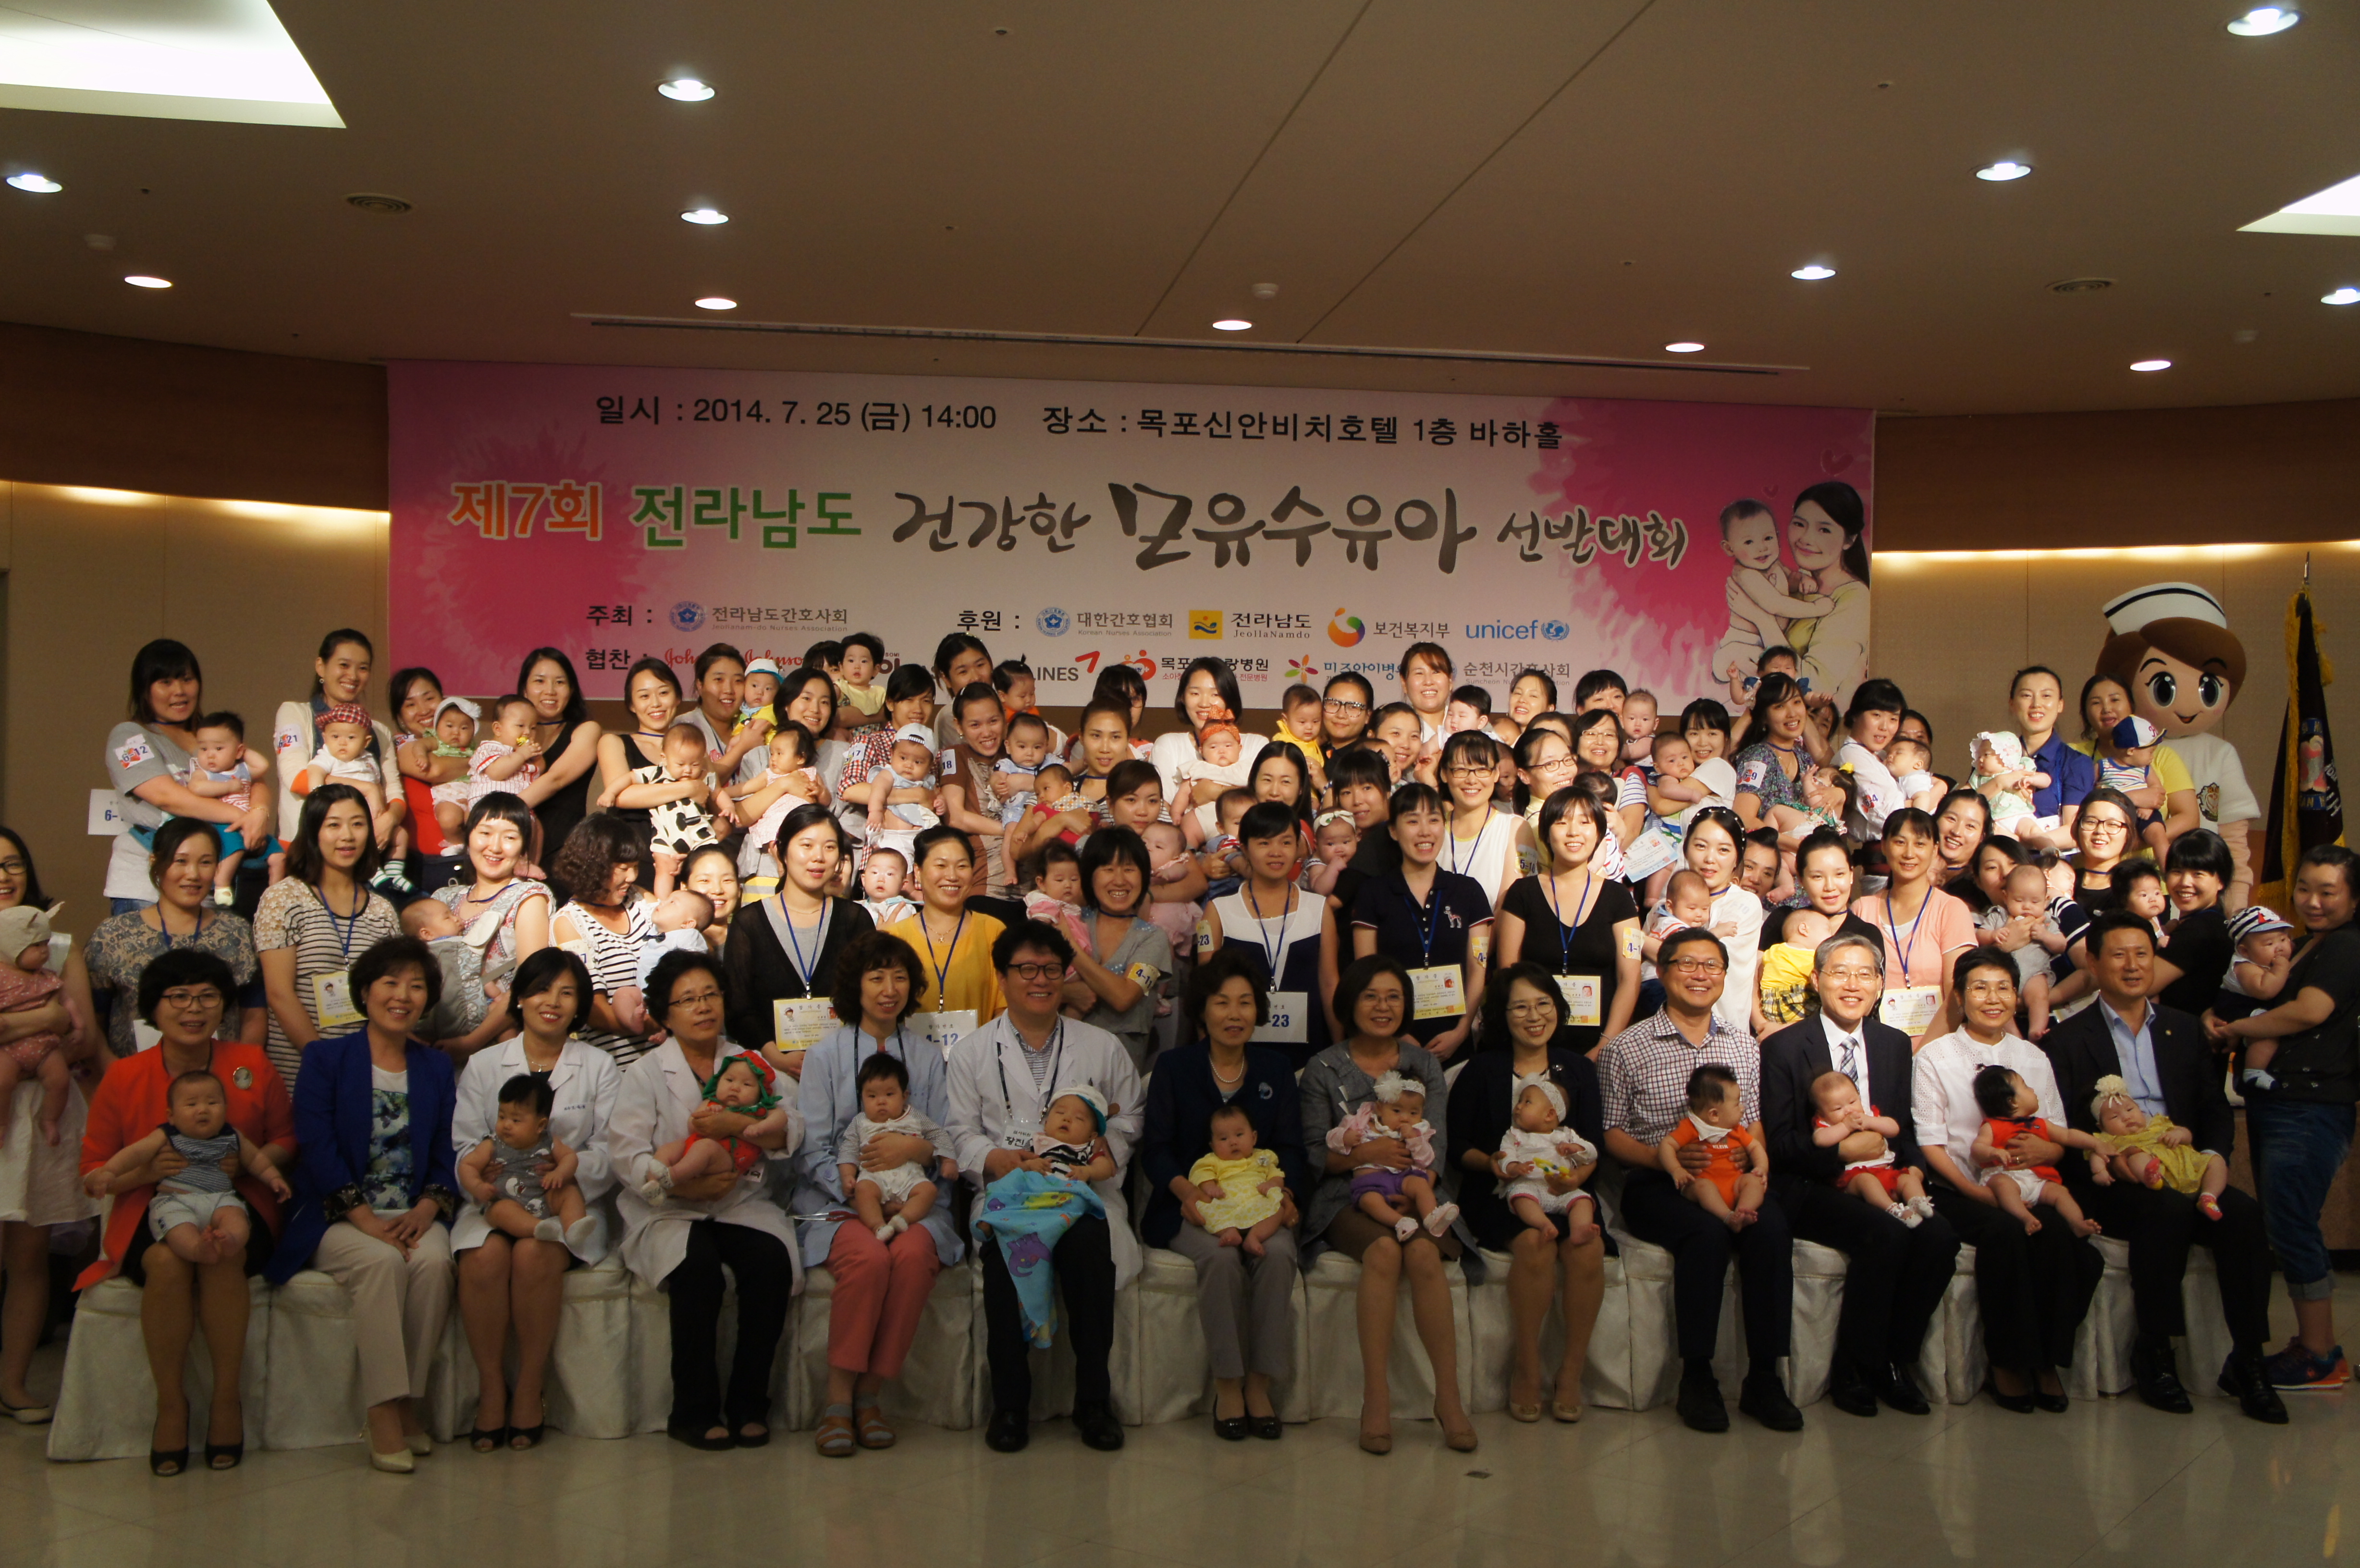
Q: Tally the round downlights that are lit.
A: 12